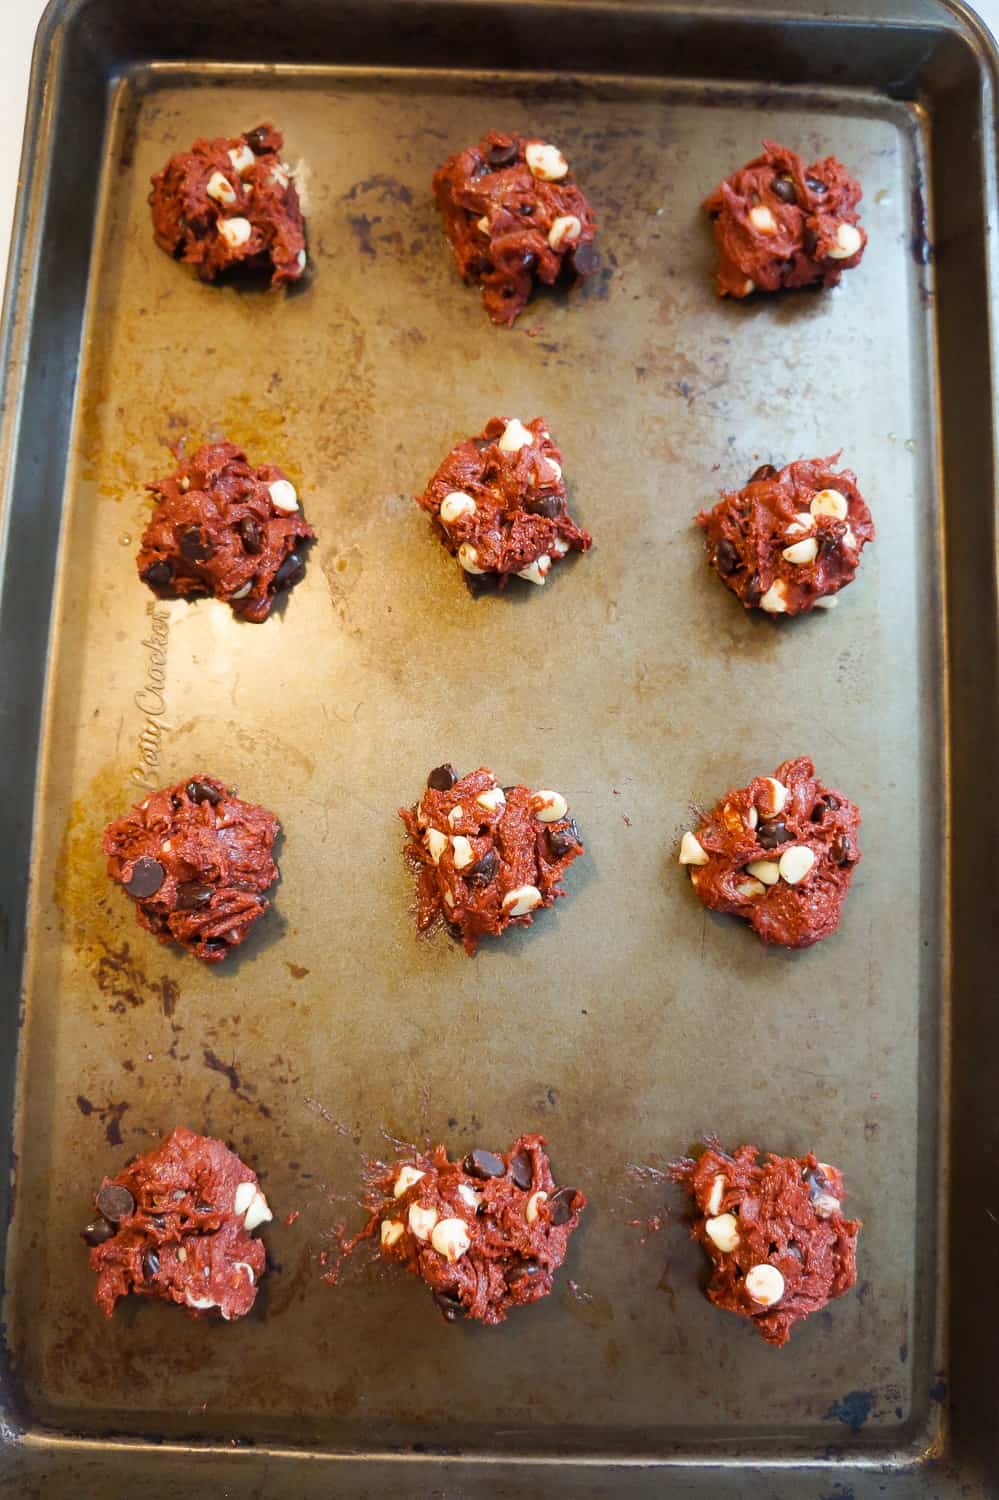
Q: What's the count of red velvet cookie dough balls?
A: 12